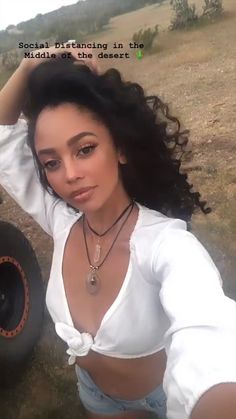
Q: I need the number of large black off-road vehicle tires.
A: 1